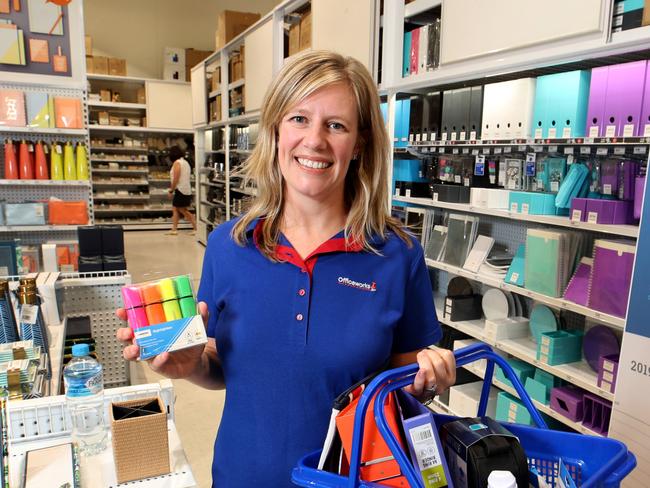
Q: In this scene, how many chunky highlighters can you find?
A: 4